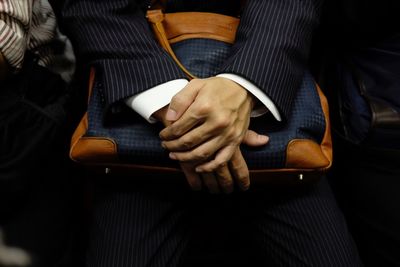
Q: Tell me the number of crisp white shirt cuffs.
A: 2